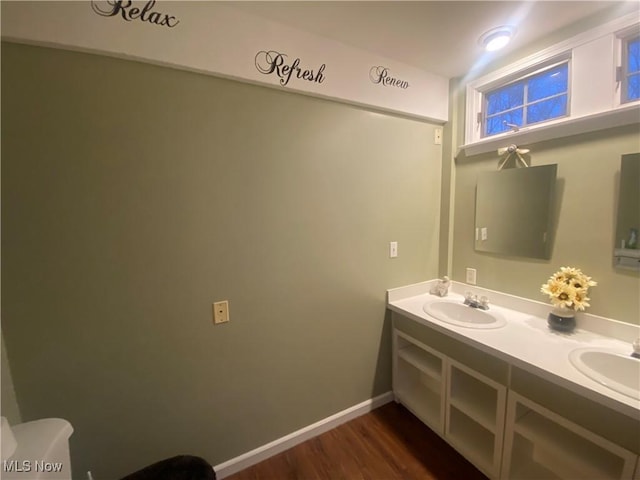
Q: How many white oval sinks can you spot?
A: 2